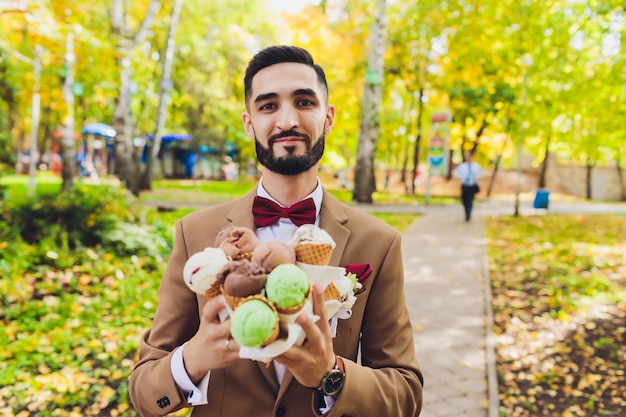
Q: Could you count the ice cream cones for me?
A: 8